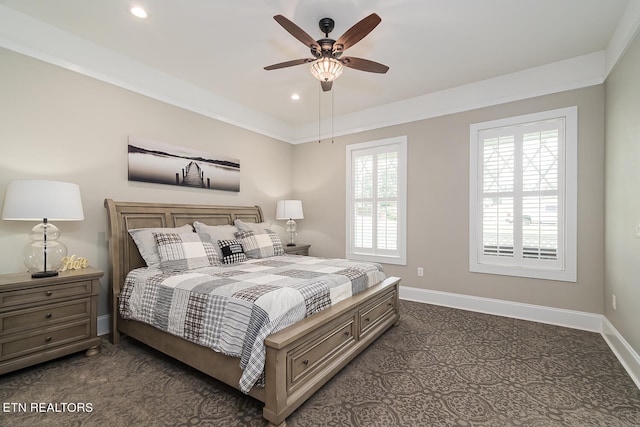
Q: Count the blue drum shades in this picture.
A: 0